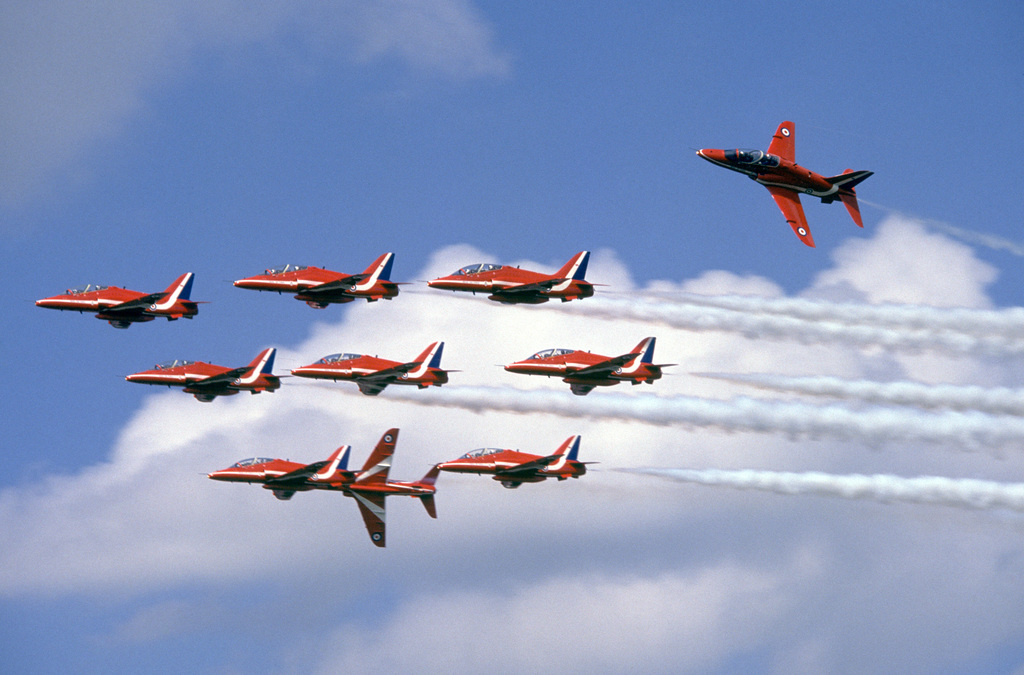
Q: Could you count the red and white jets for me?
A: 10